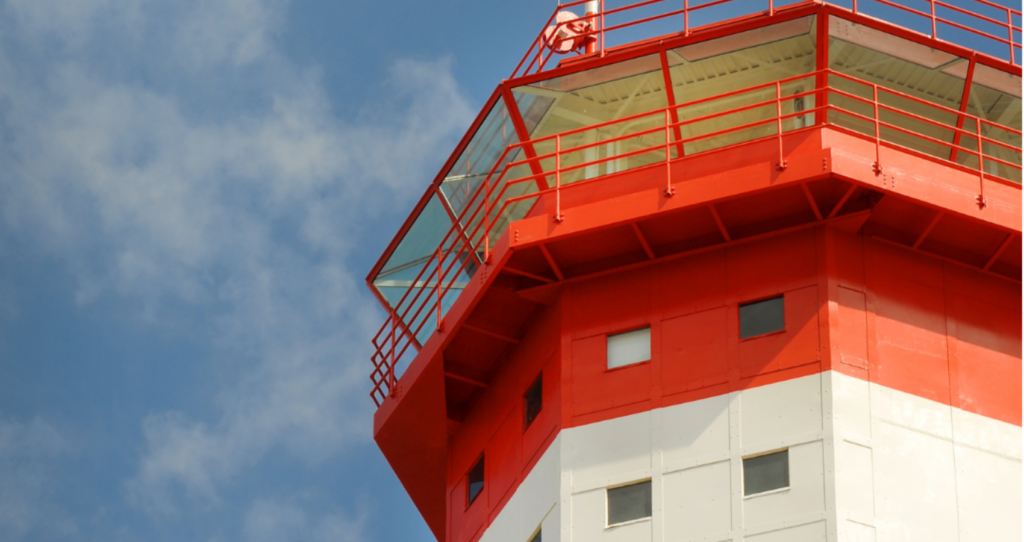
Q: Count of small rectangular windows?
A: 7